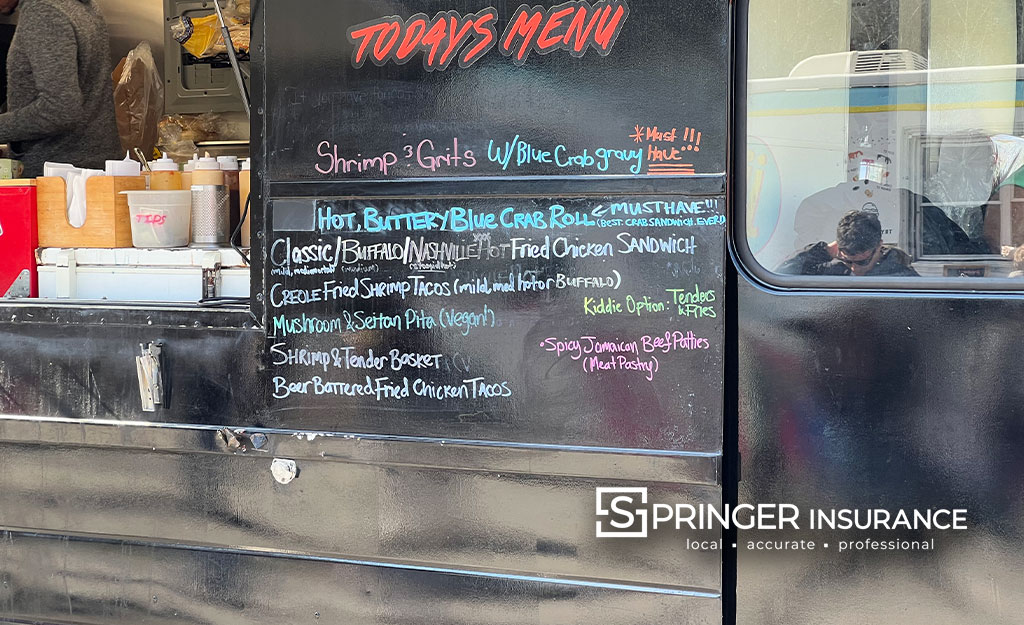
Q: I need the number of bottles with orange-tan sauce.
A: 4